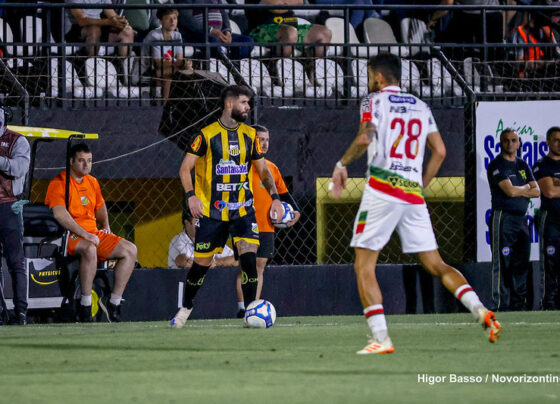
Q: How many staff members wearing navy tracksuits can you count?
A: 2